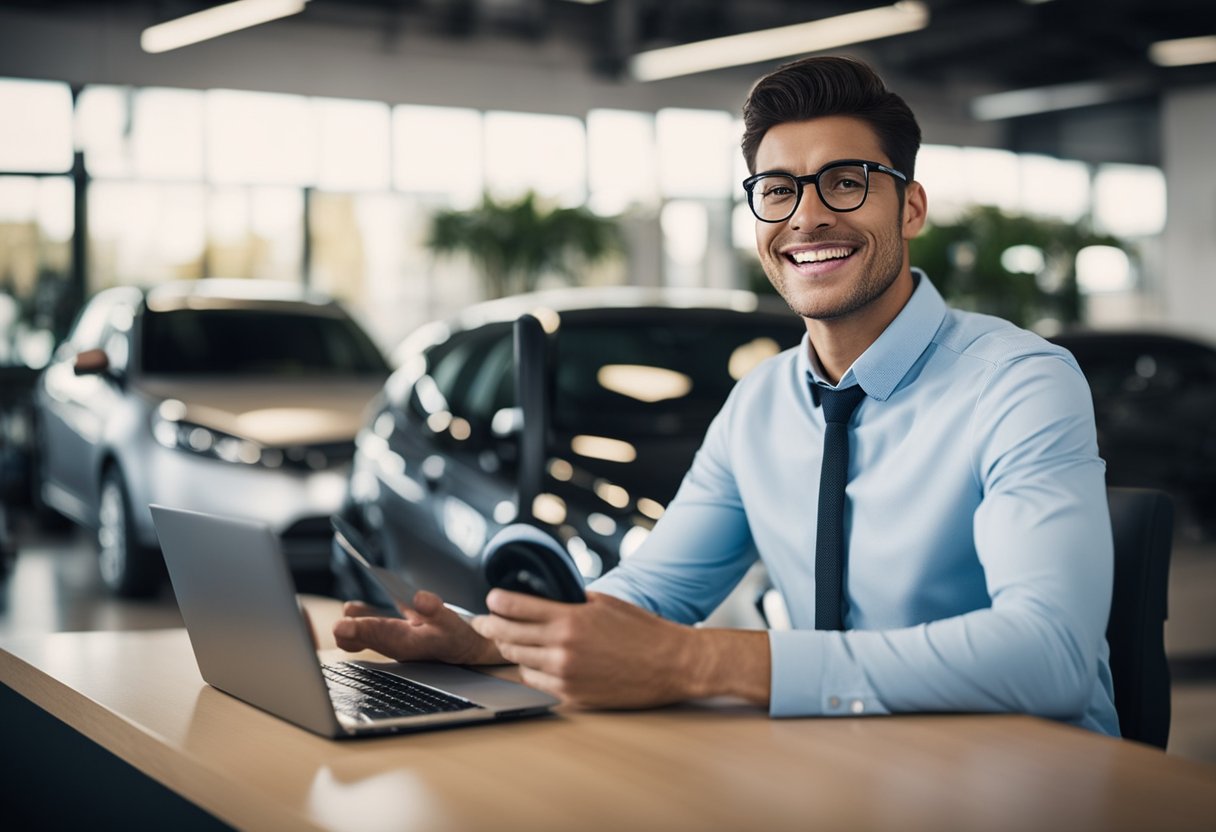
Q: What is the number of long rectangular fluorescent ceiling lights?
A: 4